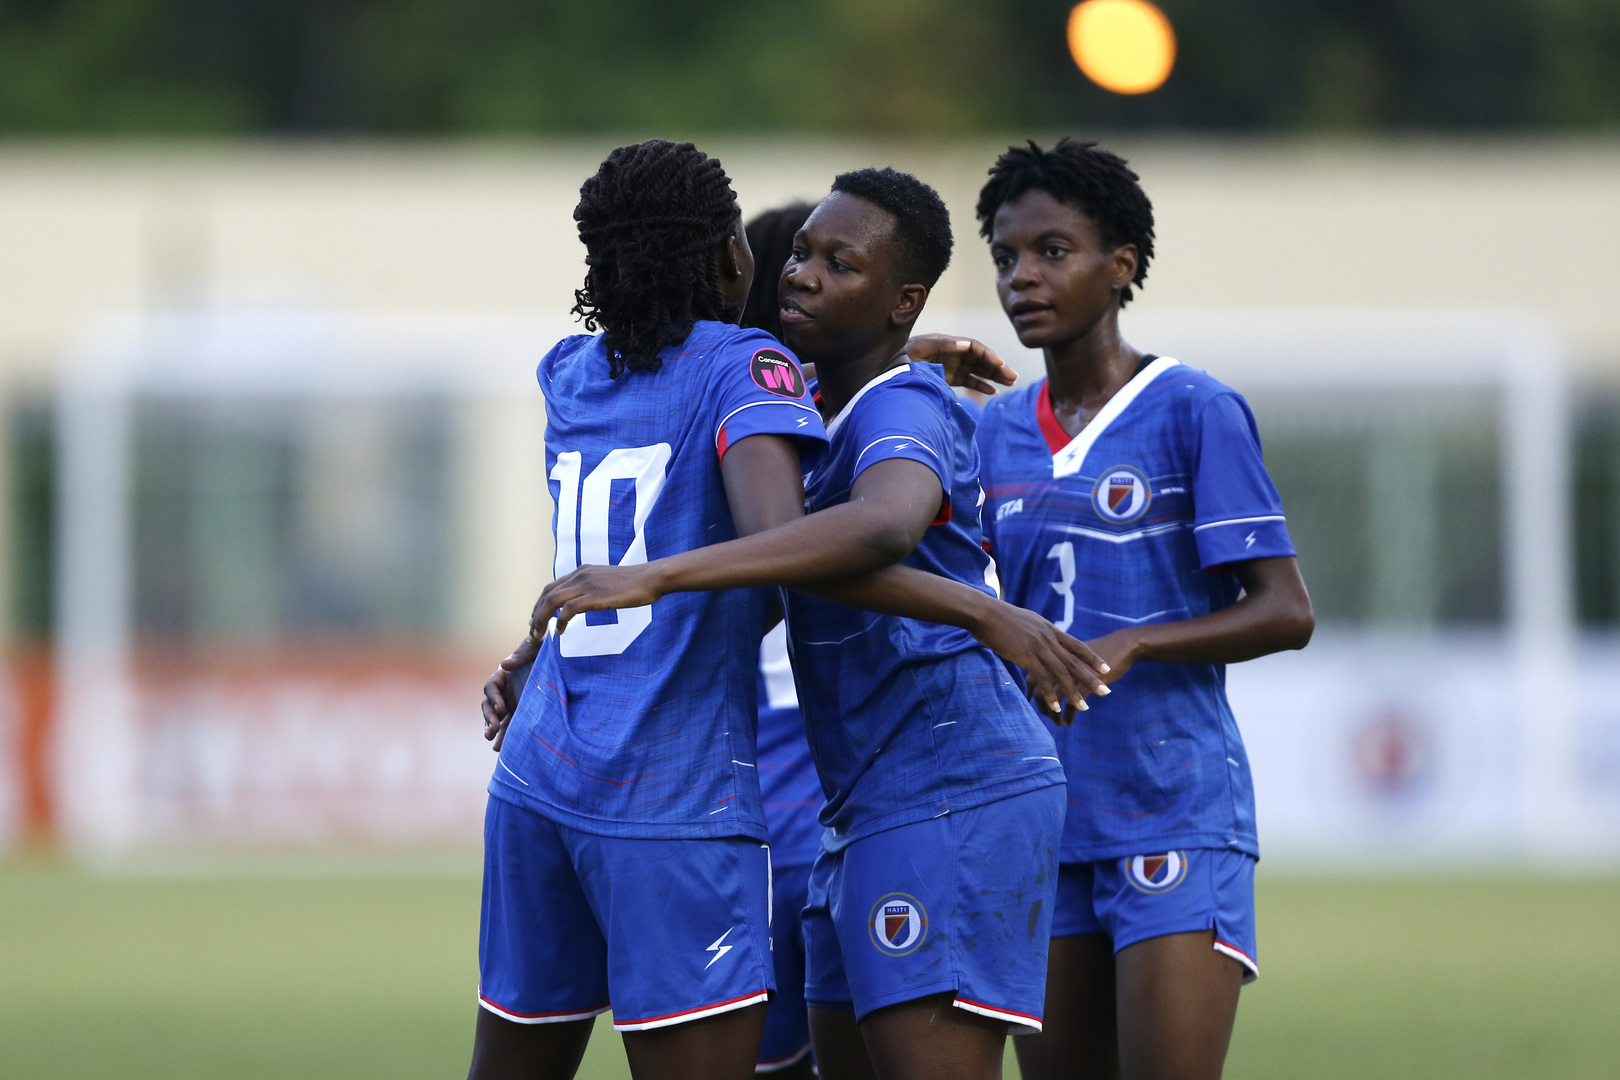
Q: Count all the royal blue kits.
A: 4